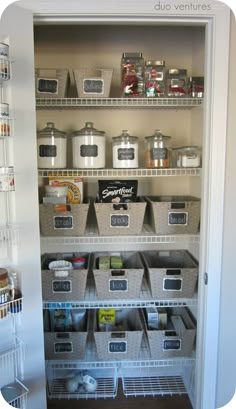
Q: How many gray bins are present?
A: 11